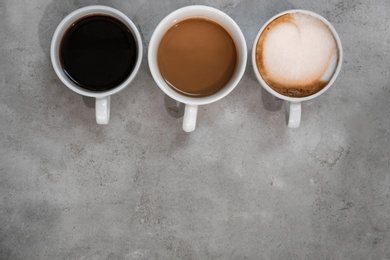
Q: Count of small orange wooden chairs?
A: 0